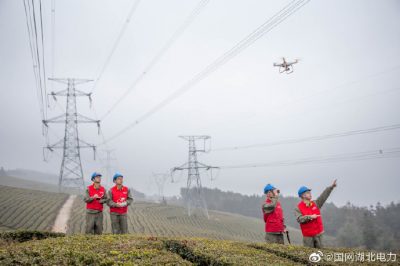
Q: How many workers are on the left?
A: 2